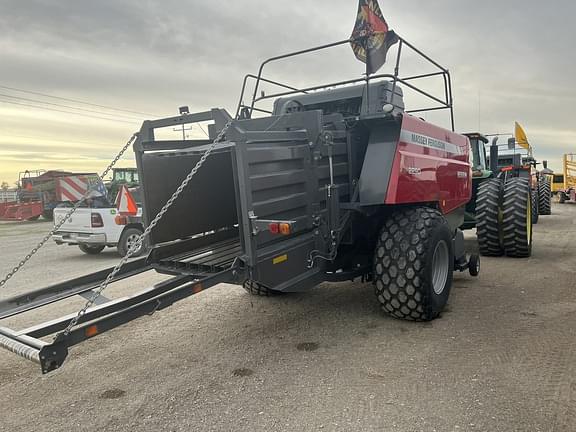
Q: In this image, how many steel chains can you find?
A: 2